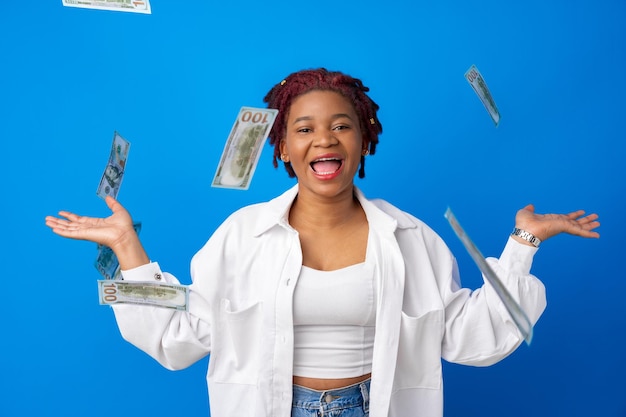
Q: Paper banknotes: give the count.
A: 7